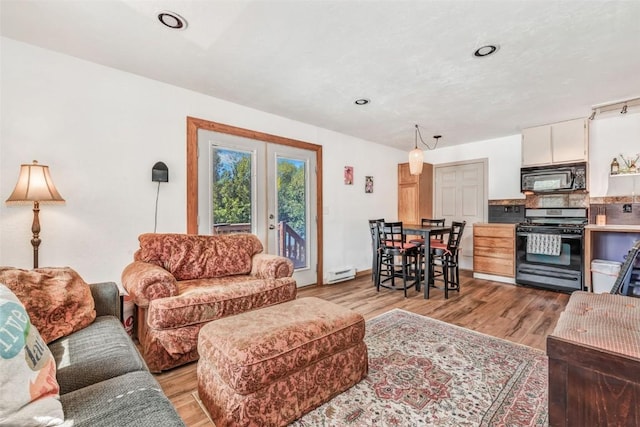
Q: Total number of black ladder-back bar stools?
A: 4